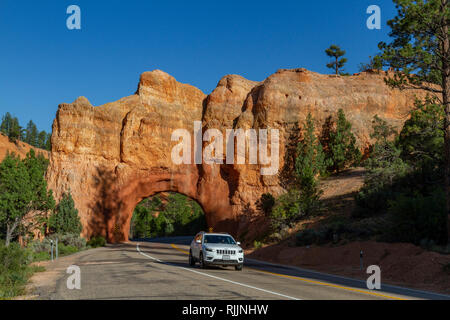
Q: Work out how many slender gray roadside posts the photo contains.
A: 3